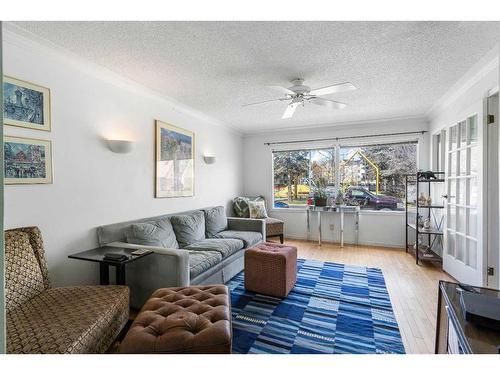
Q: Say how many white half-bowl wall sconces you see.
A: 2